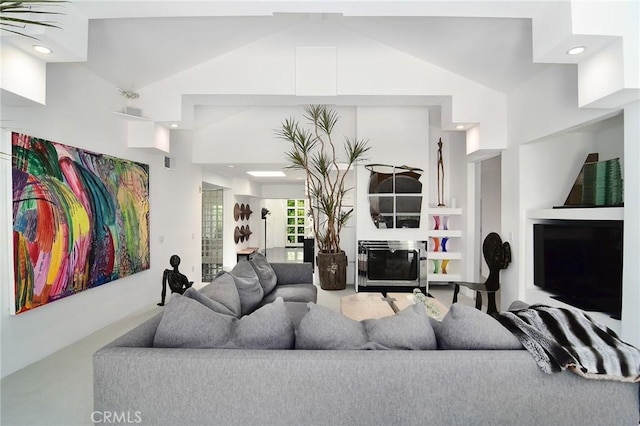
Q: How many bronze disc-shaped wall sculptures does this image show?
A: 6